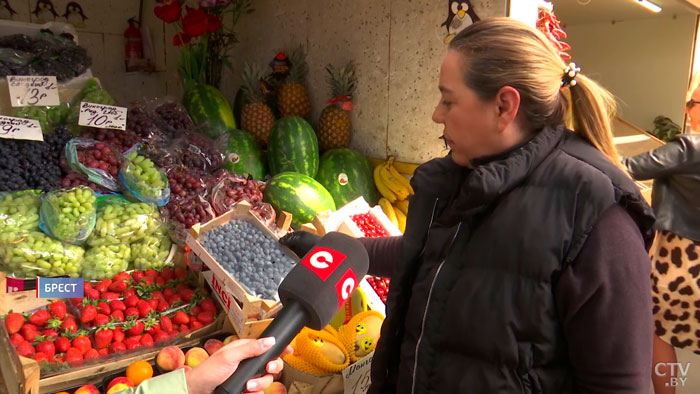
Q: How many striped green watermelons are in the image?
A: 5